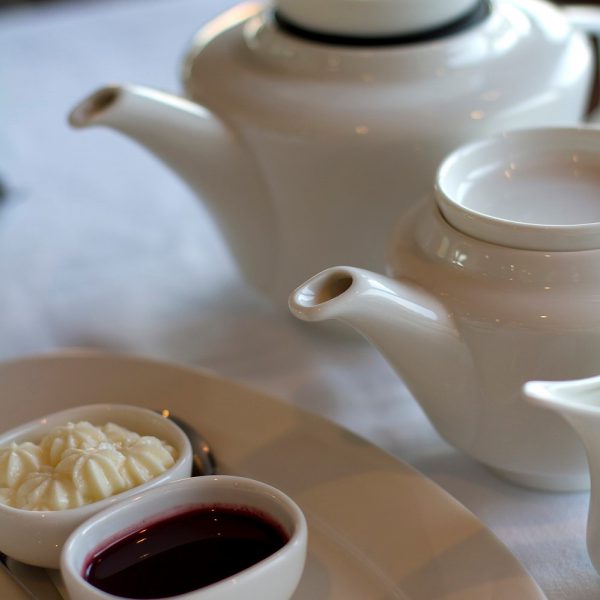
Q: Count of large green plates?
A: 0